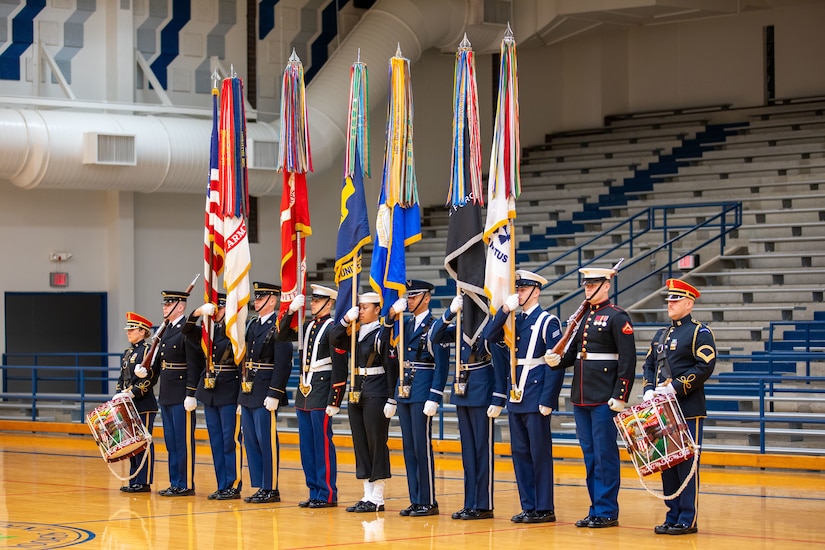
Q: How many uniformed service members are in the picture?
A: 11